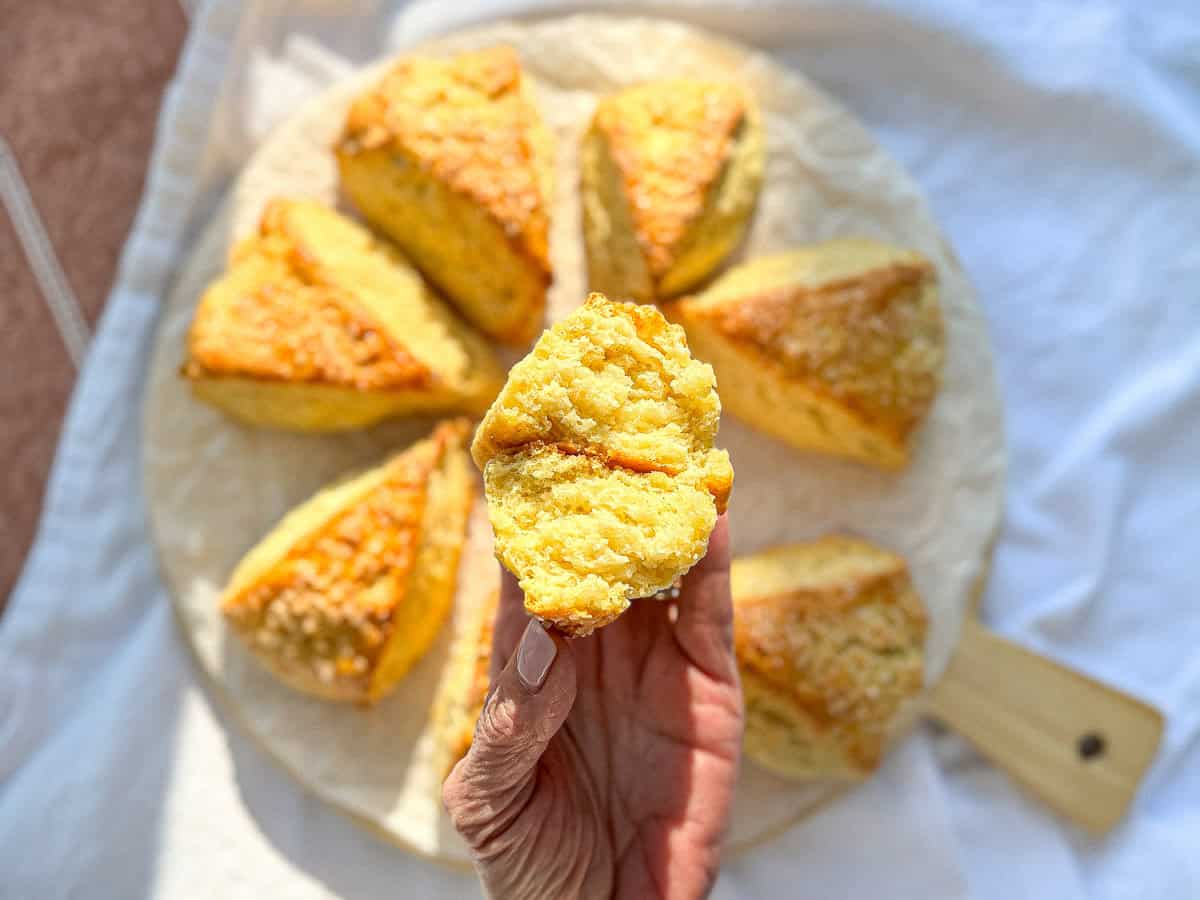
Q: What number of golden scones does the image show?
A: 8